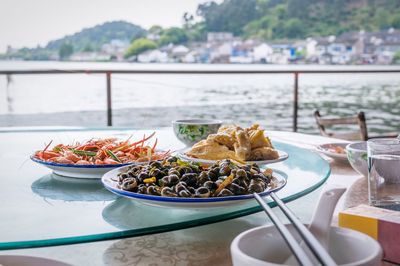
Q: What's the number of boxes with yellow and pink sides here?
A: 1